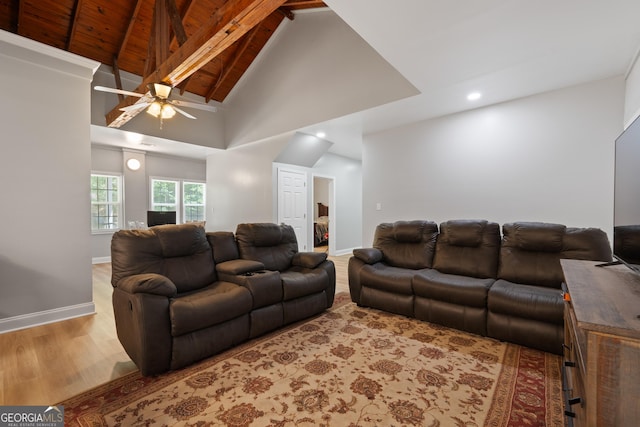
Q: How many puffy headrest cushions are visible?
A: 5